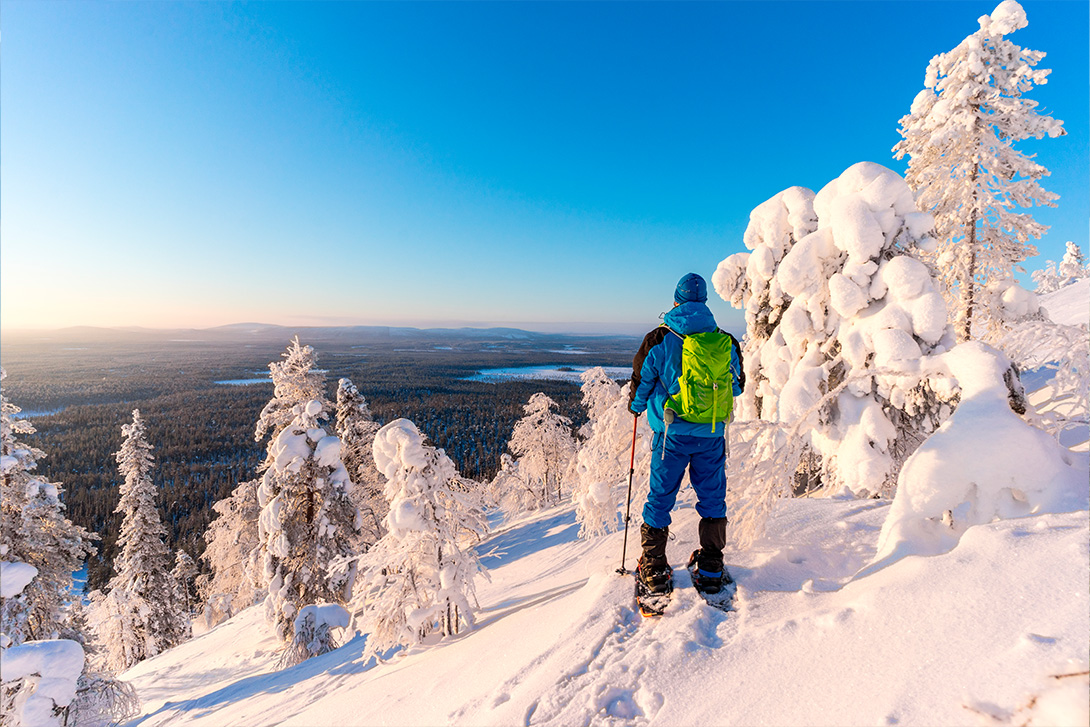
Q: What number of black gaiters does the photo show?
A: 2